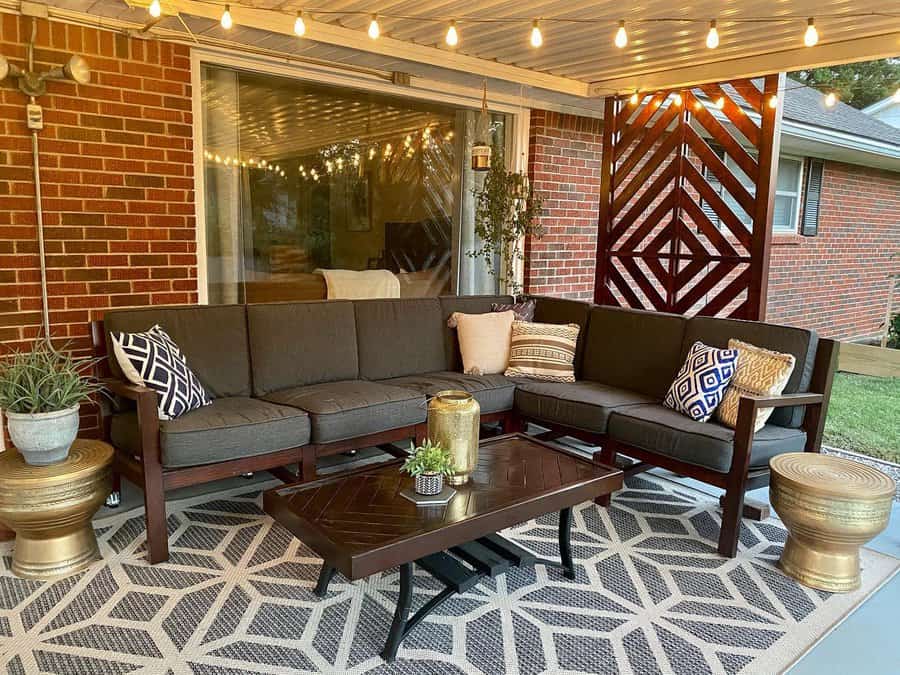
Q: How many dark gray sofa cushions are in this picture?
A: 12